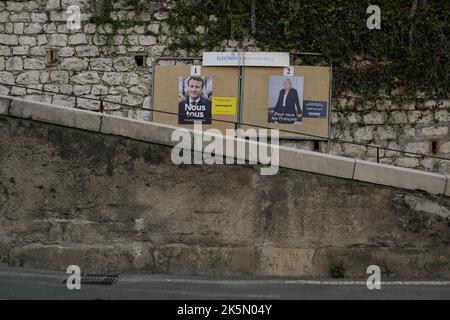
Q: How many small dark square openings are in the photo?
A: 4